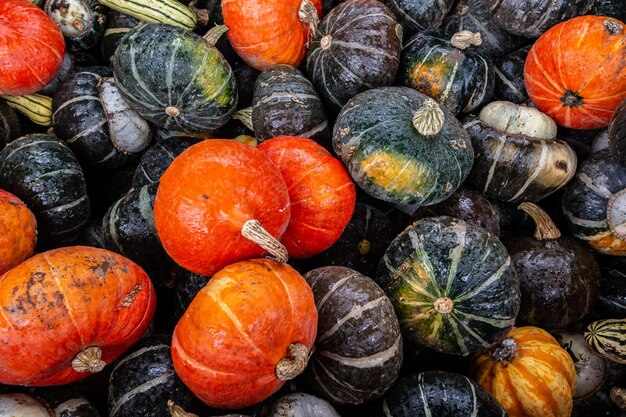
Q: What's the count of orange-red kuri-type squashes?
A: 8